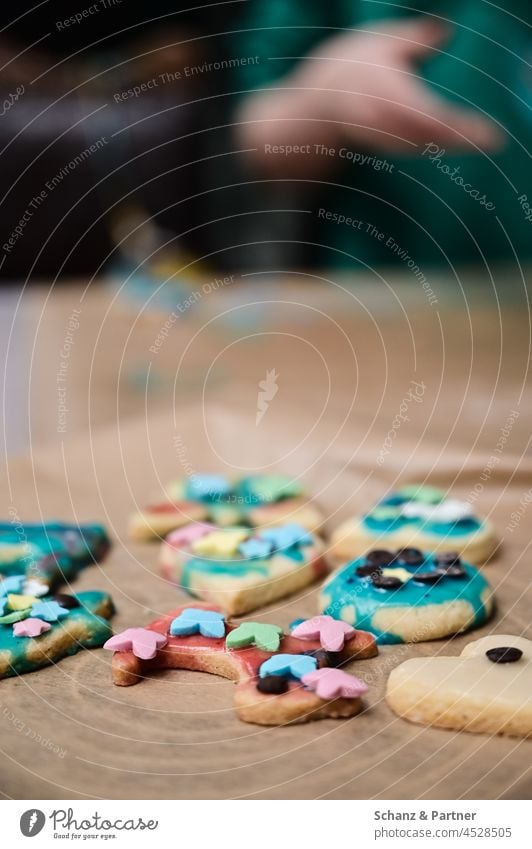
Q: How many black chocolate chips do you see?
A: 11